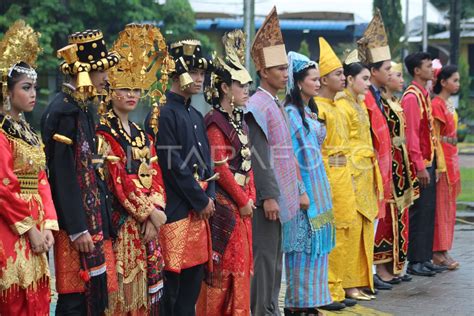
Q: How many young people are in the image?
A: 13